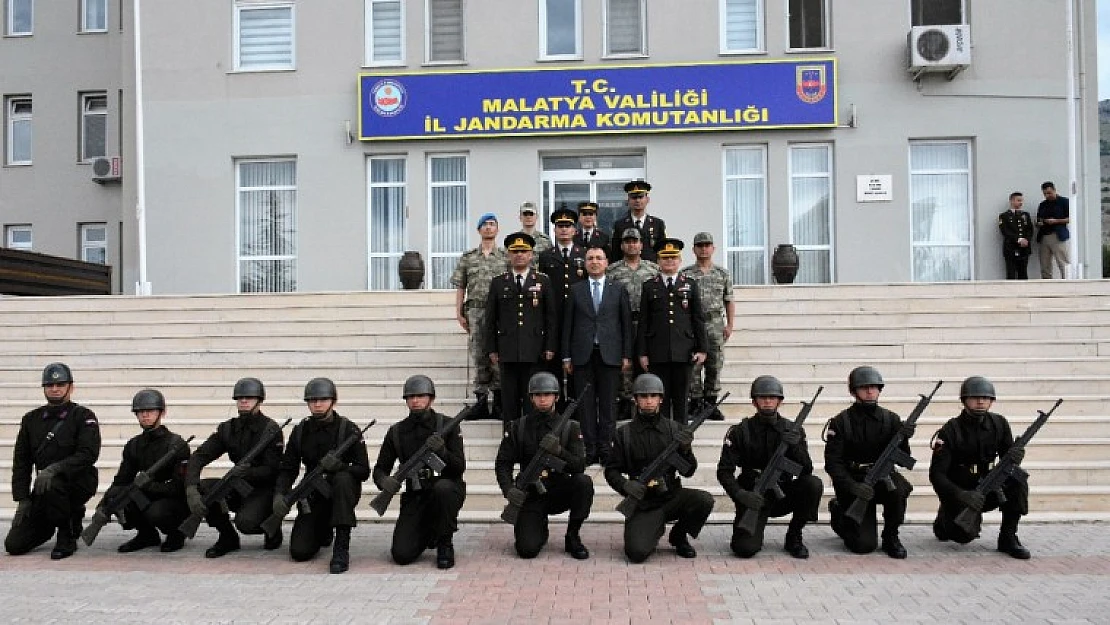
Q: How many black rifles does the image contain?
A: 9